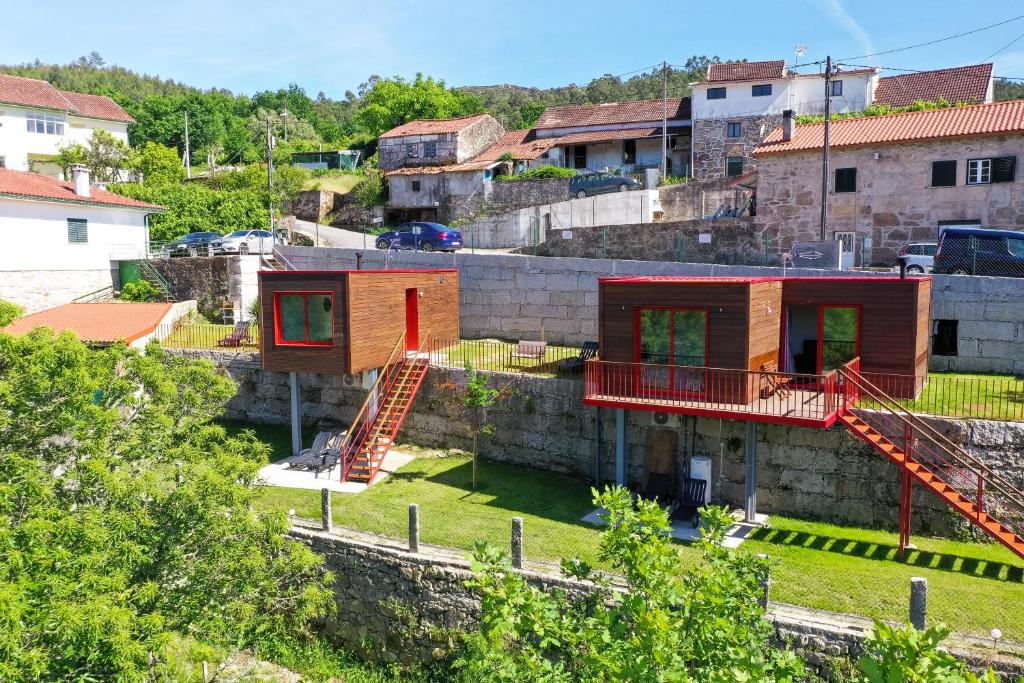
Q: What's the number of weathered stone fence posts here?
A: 5